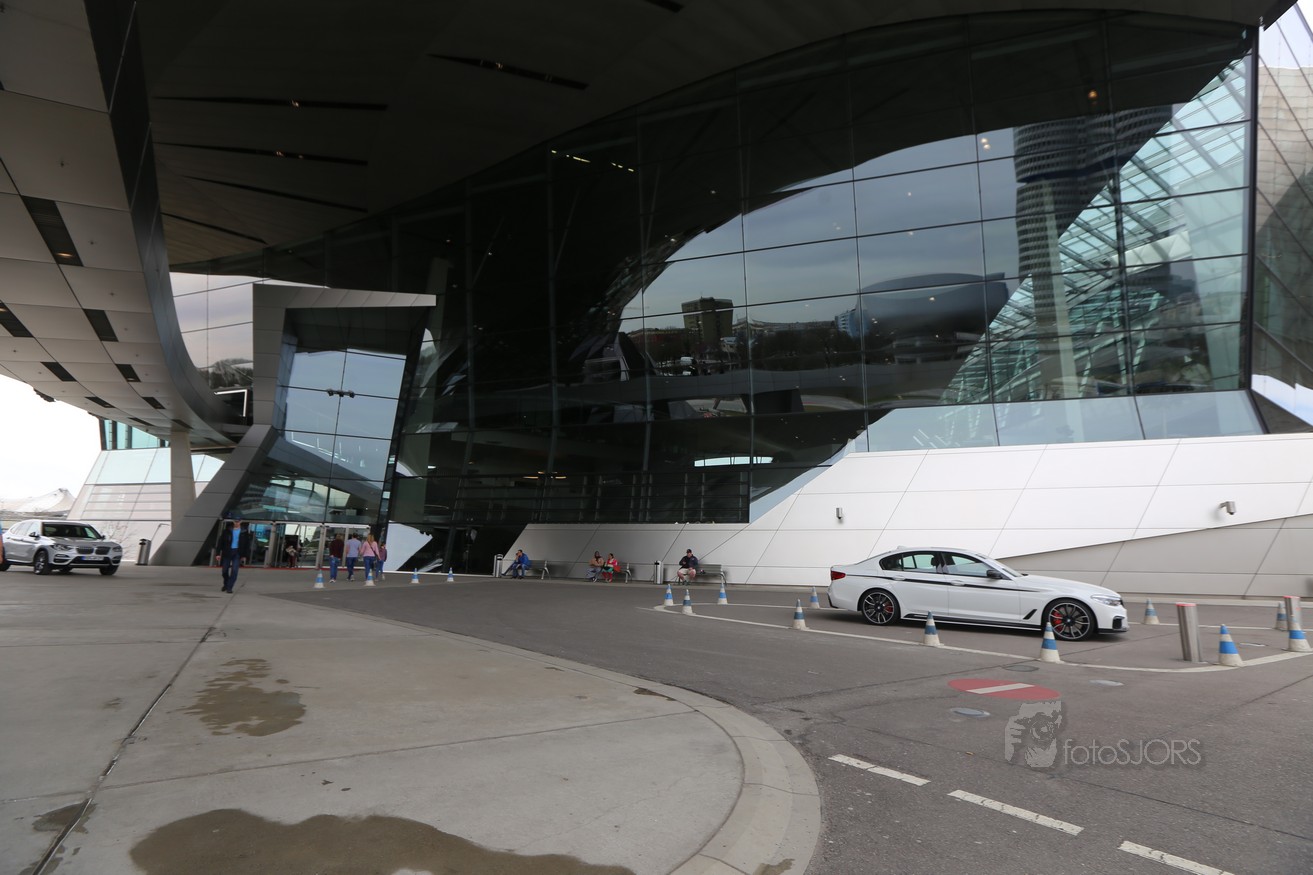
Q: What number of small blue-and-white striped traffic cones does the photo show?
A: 15